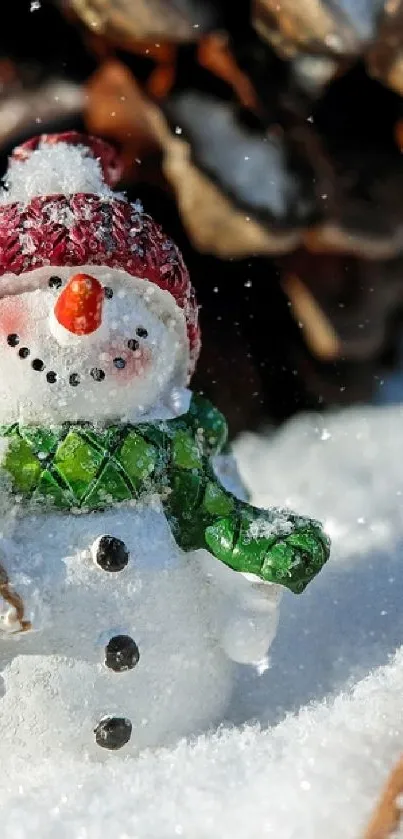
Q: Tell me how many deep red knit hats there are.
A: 1